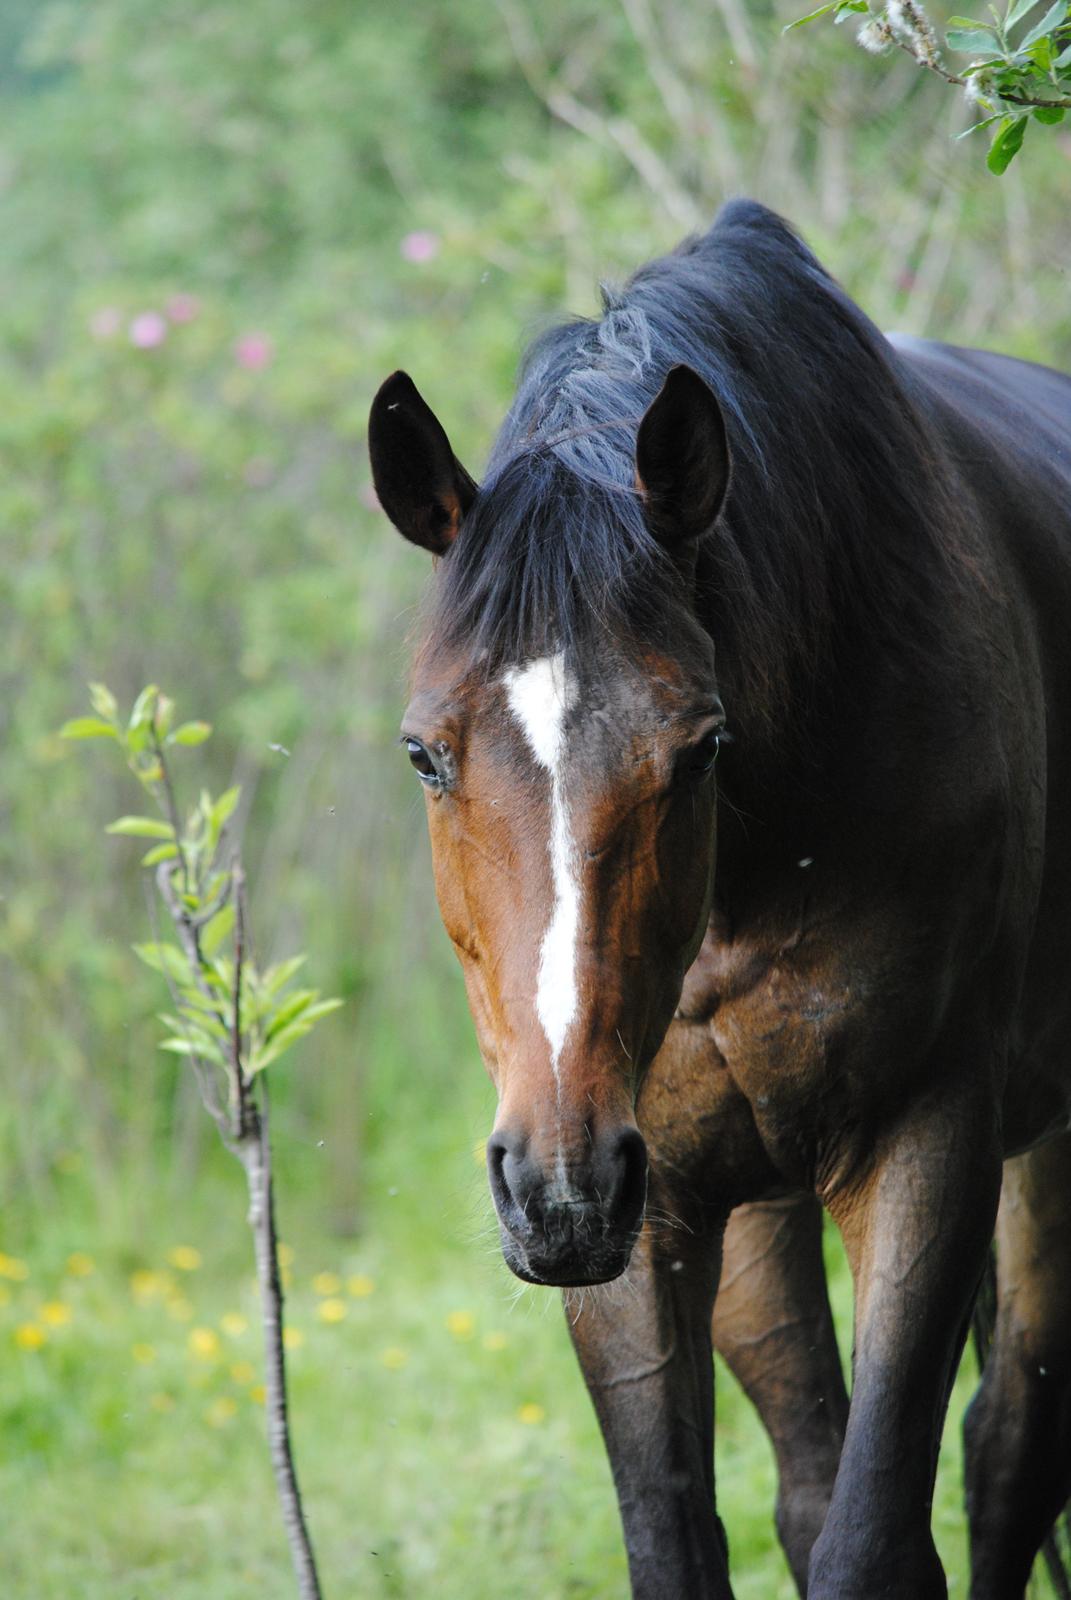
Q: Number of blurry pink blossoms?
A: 5